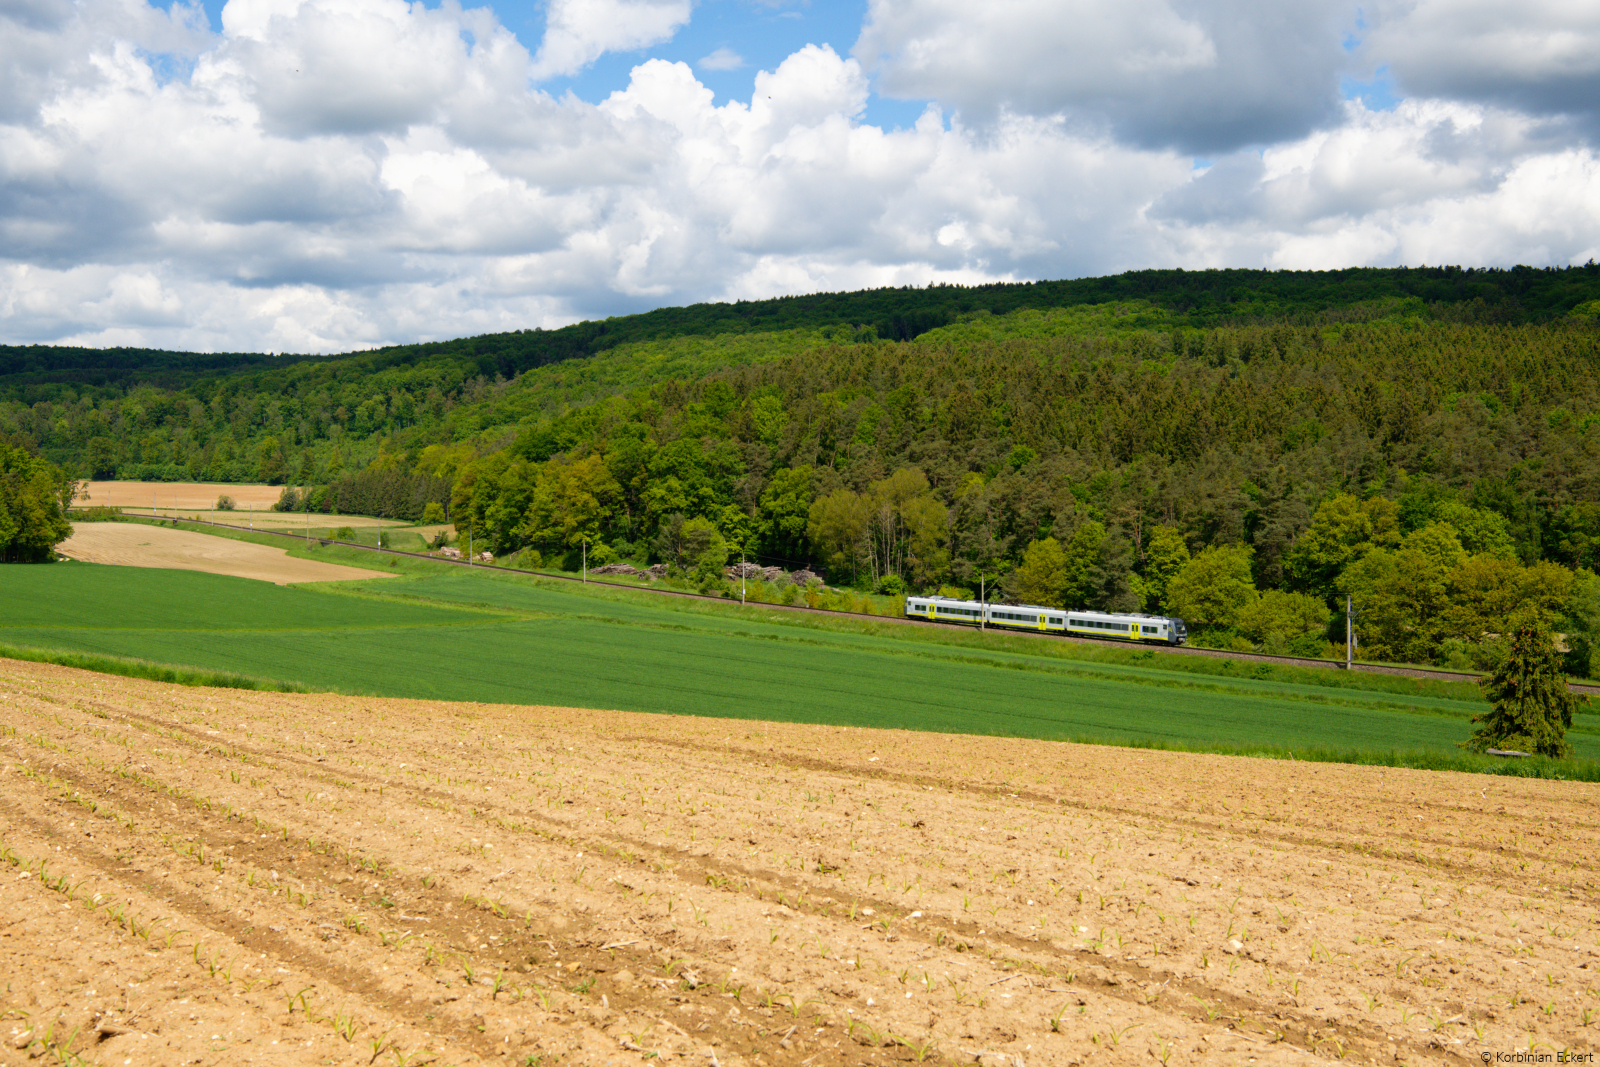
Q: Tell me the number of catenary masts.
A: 12